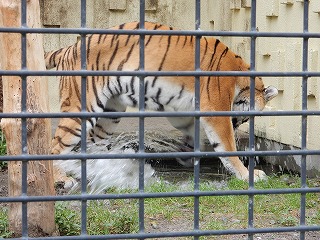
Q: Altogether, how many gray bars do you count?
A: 12